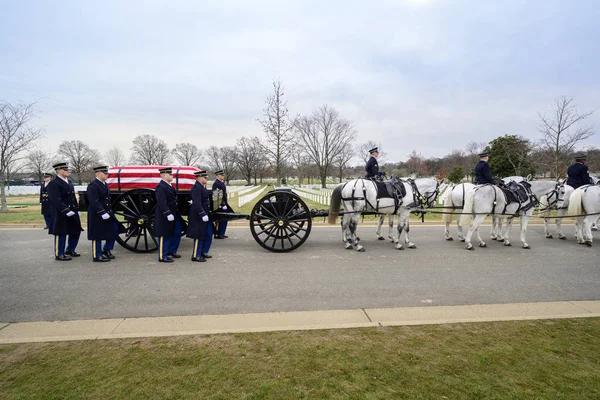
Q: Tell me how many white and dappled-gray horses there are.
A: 6